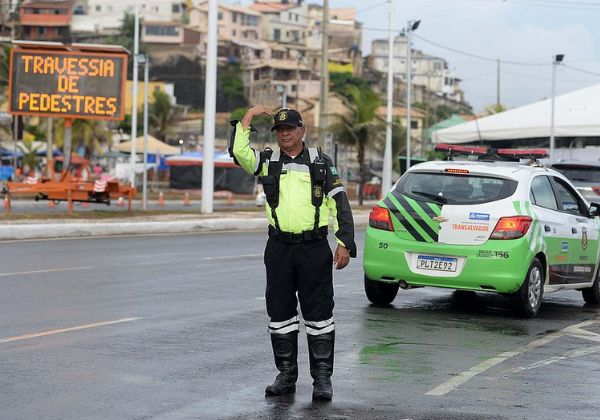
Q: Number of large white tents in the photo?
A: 1